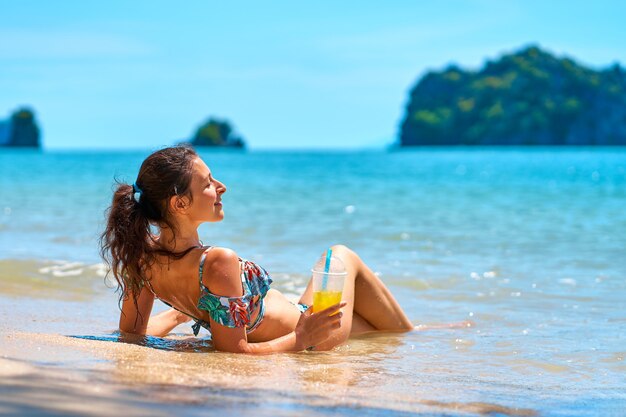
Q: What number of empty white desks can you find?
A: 0